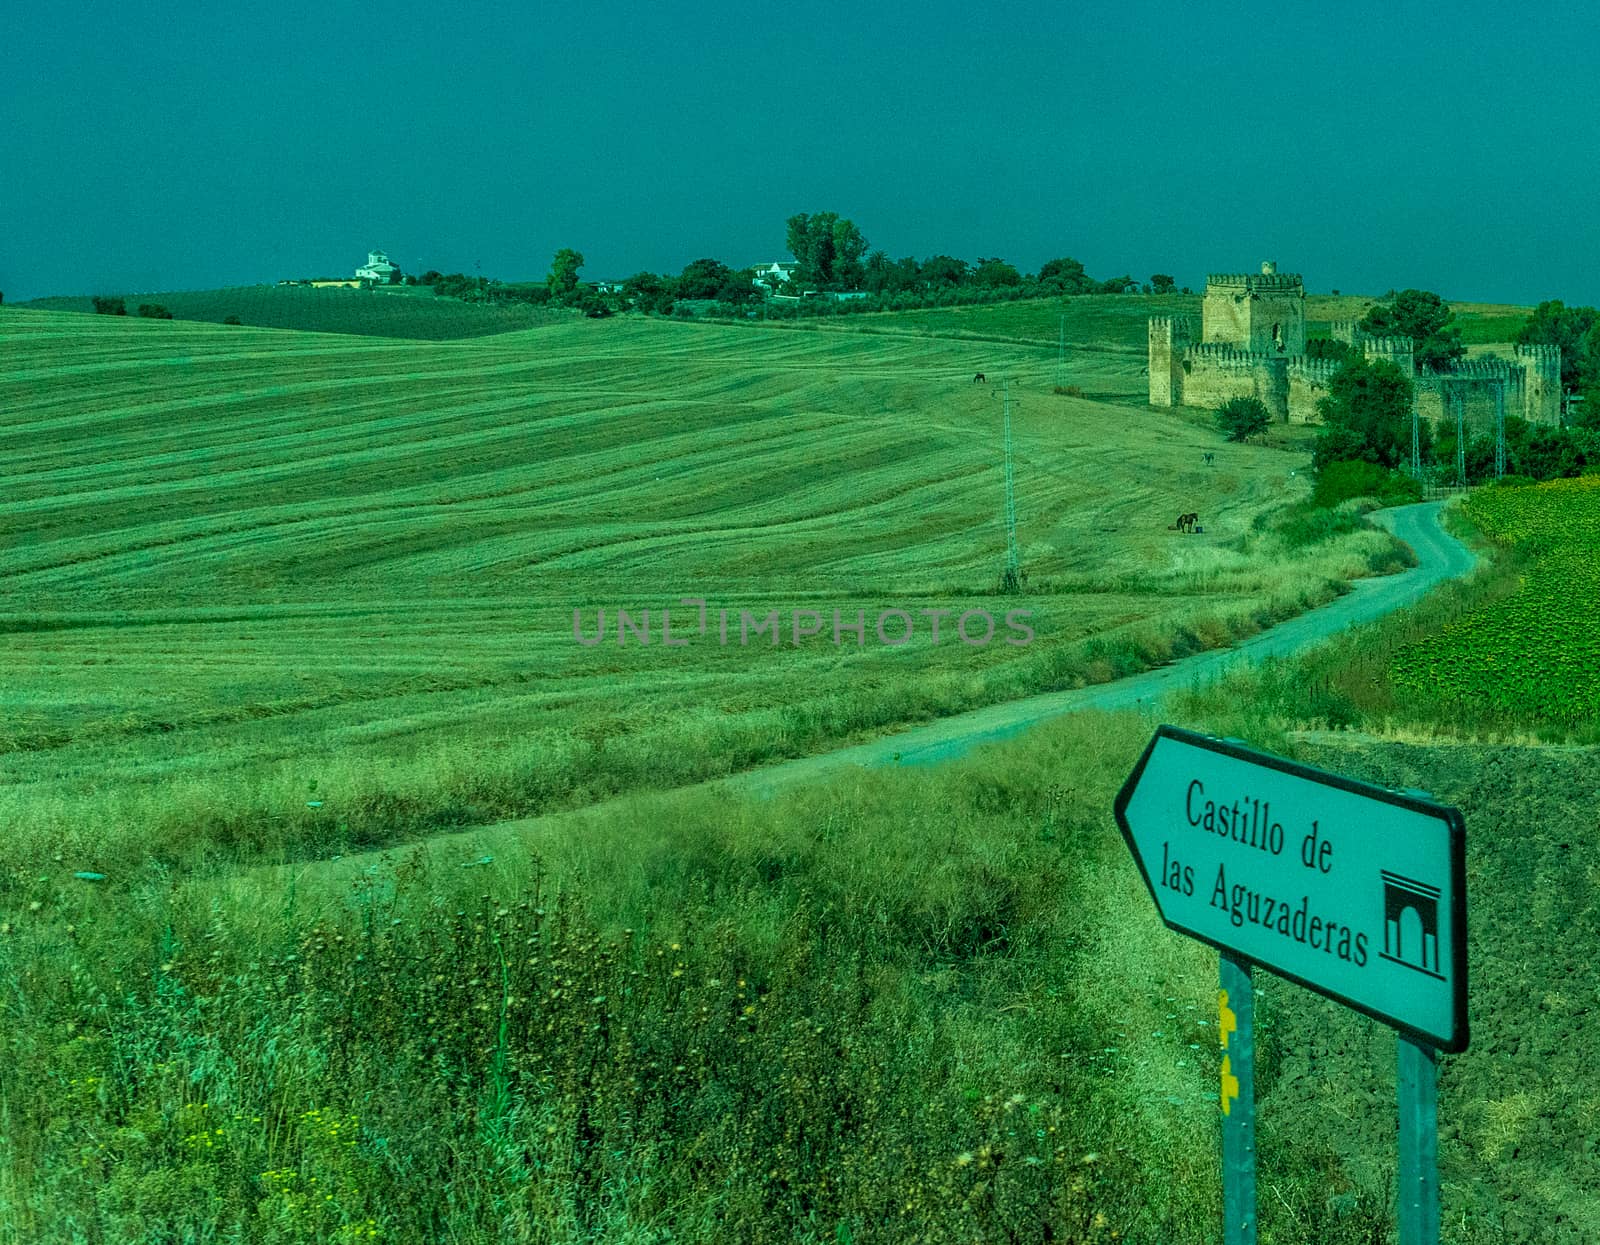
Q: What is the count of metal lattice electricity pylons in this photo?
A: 5